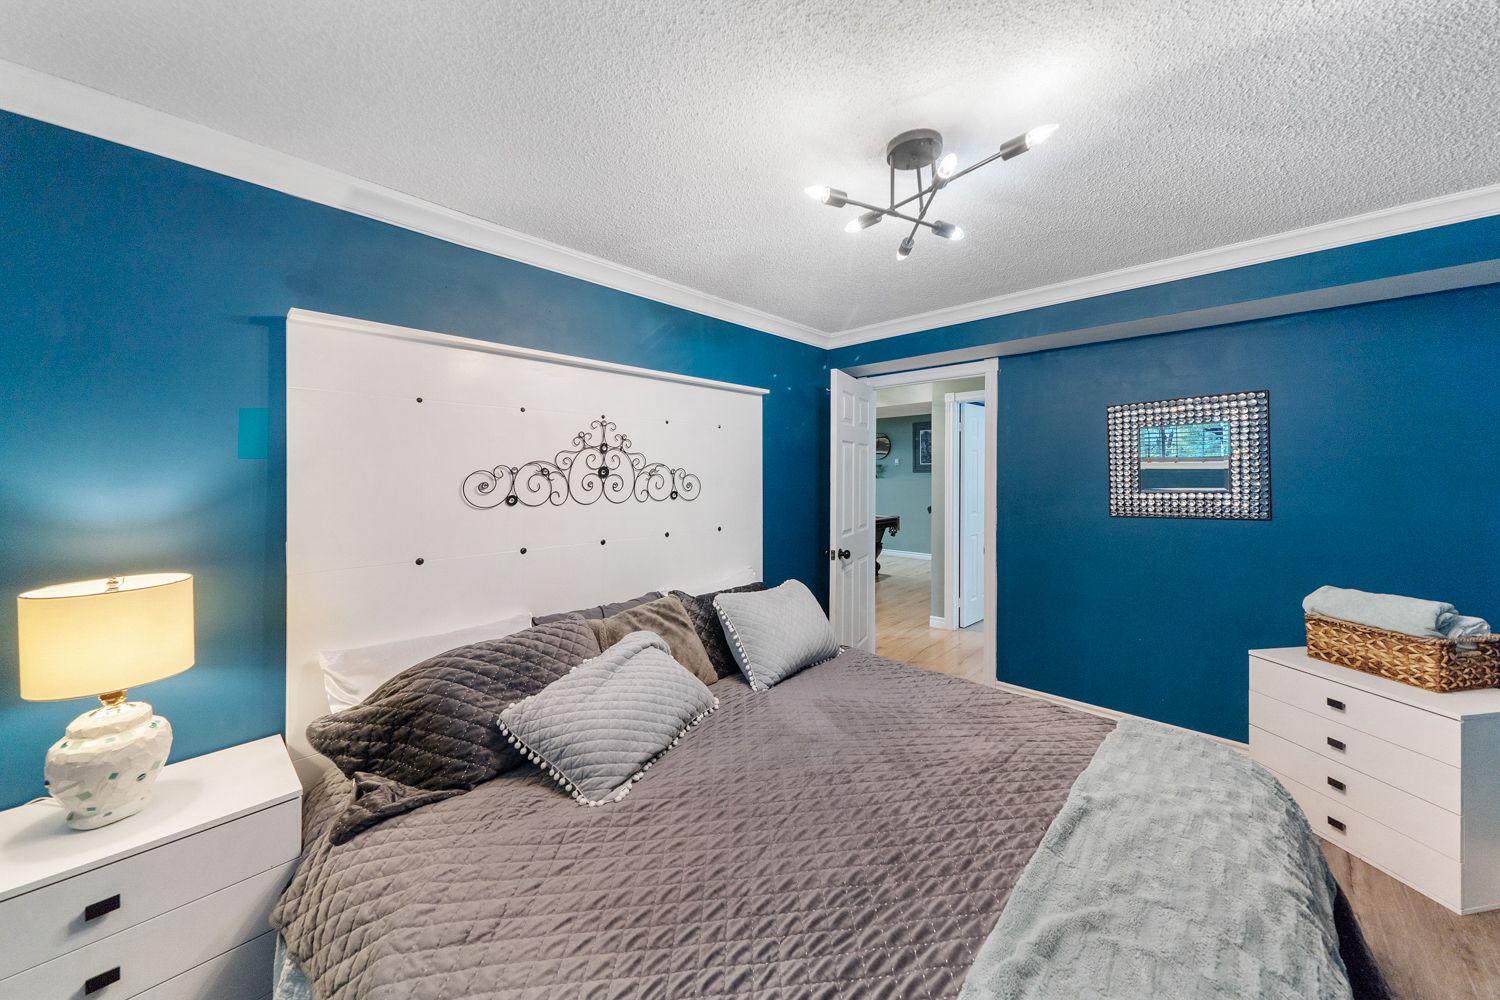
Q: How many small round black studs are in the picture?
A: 10